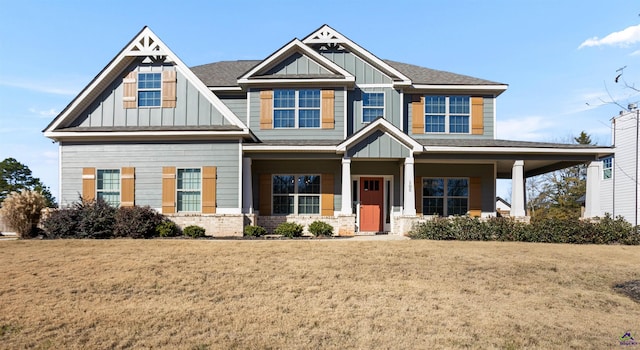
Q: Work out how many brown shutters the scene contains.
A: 14